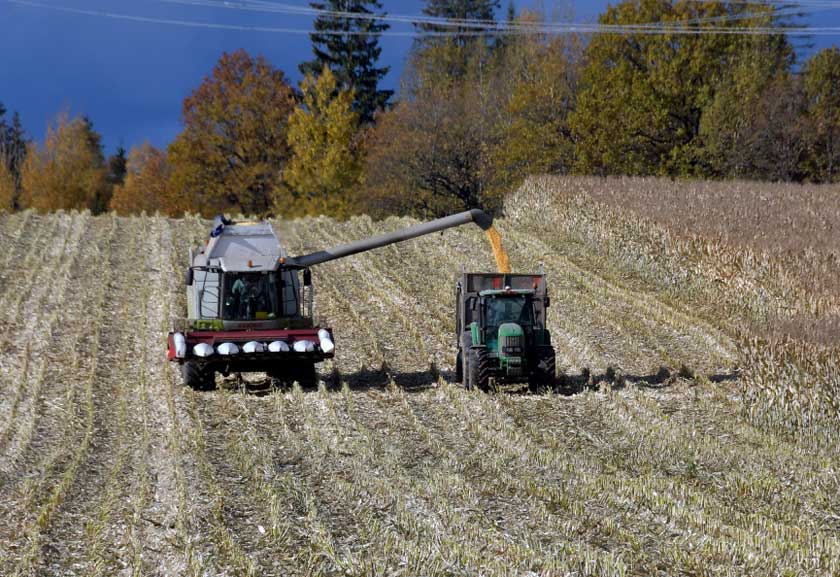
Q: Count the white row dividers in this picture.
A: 7